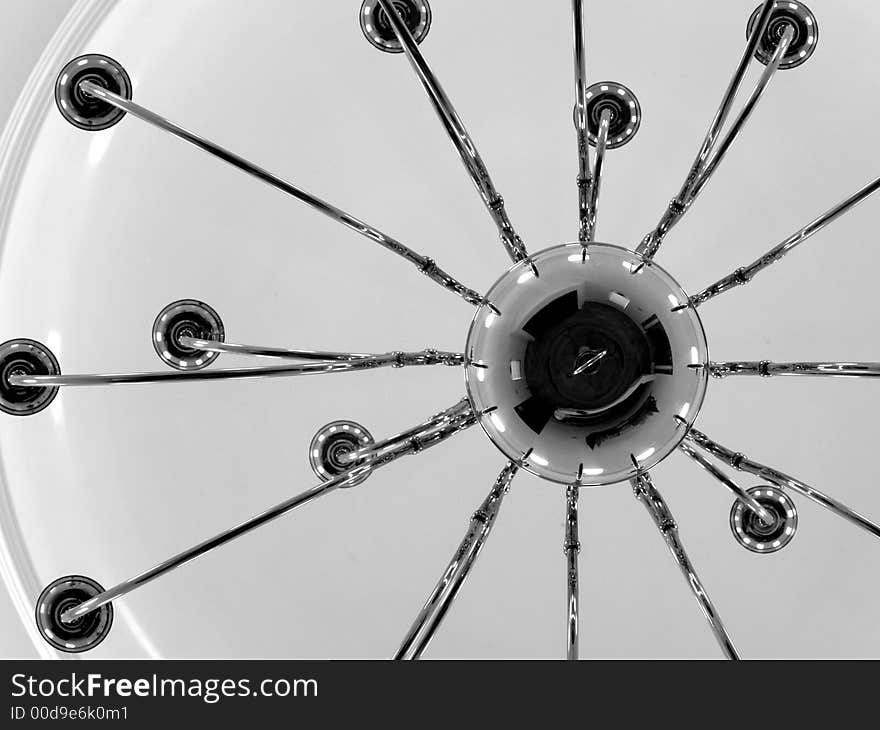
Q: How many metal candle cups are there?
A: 9